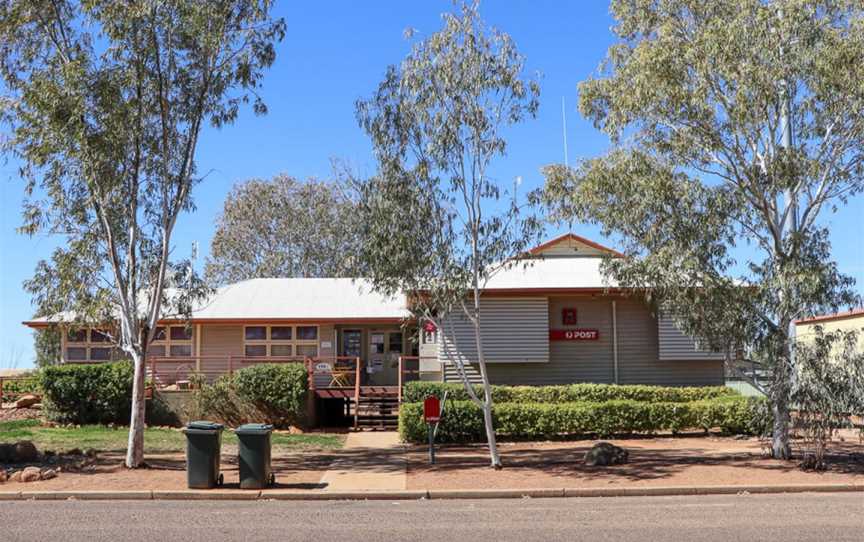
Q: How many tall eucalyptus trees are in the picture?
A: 3